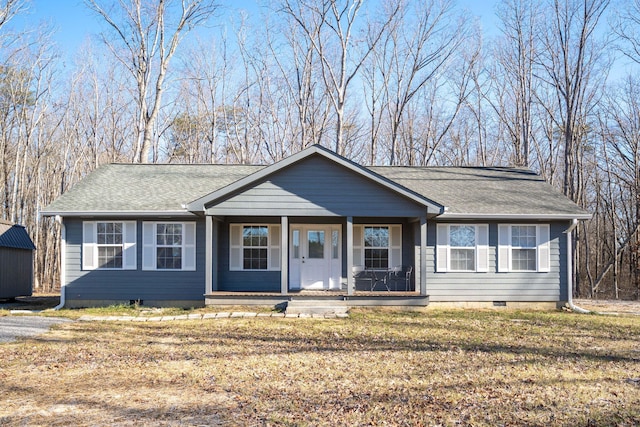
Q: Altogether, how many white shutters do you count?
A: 12